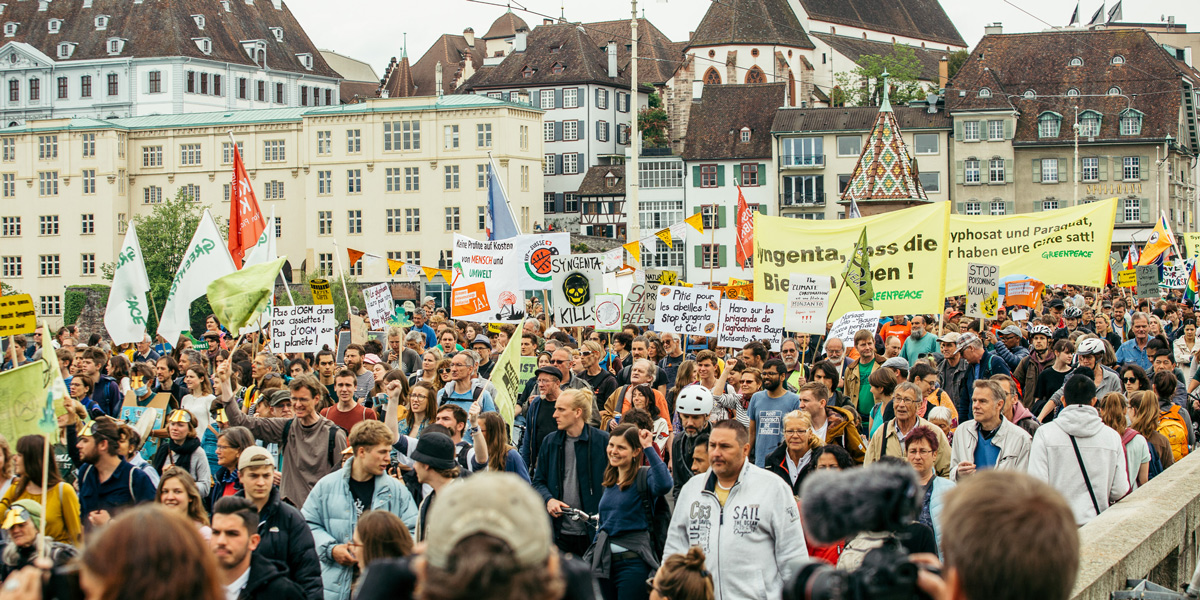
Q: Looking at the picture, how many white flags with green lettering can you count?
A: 3